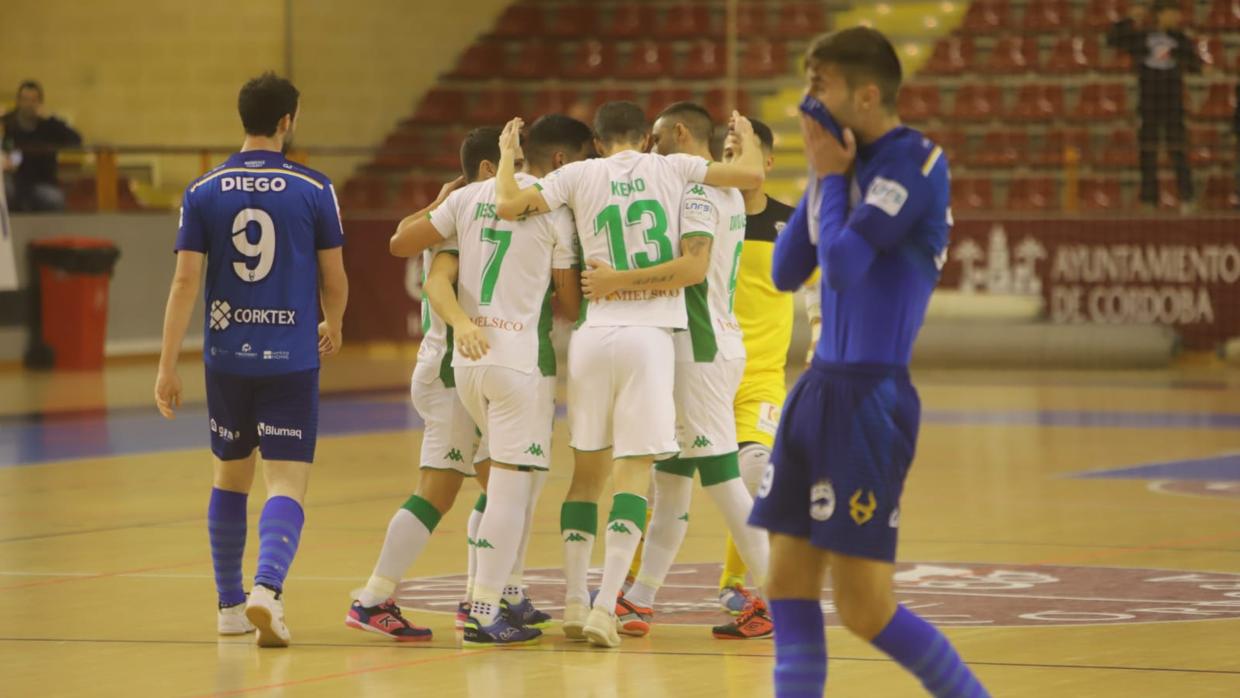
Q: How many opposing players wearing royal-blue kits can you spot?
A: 2